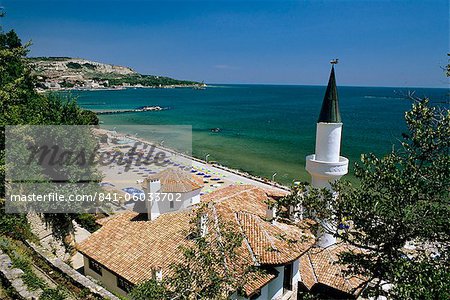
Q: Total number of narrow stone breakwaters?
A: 1